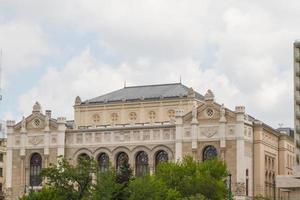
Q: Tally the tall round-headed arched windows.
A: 7